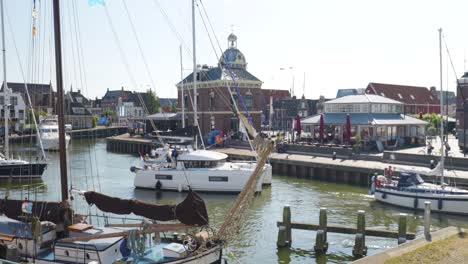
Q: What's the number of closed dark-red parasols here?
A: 3